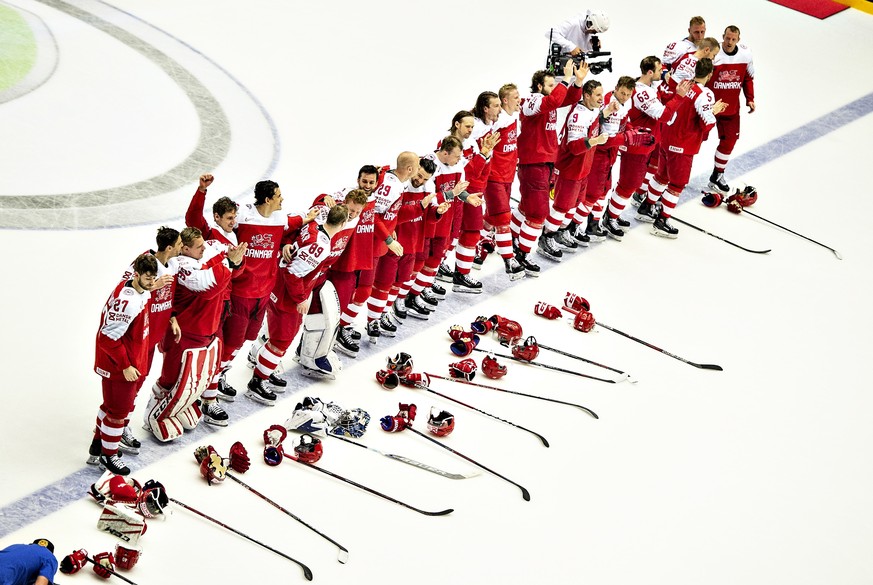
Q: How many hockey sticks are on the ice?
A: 13